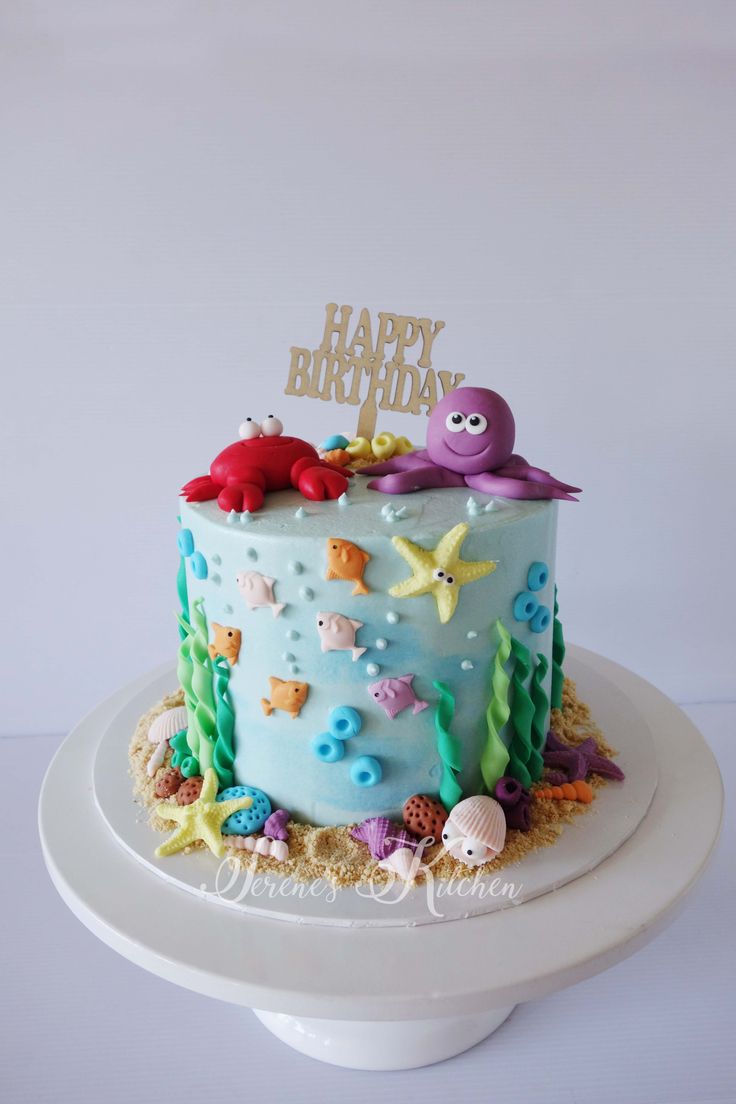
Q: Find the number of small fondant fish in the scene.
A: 6